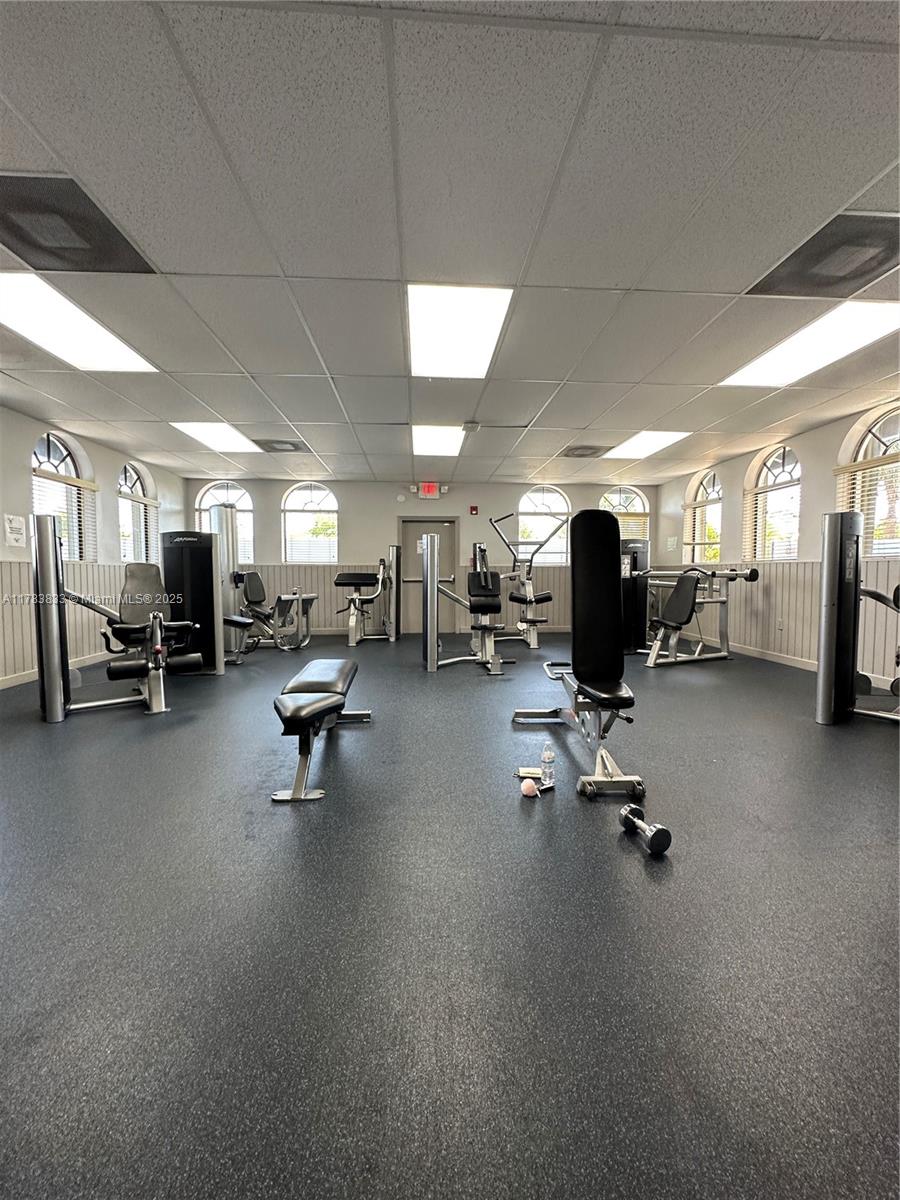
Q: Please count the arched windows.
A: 9